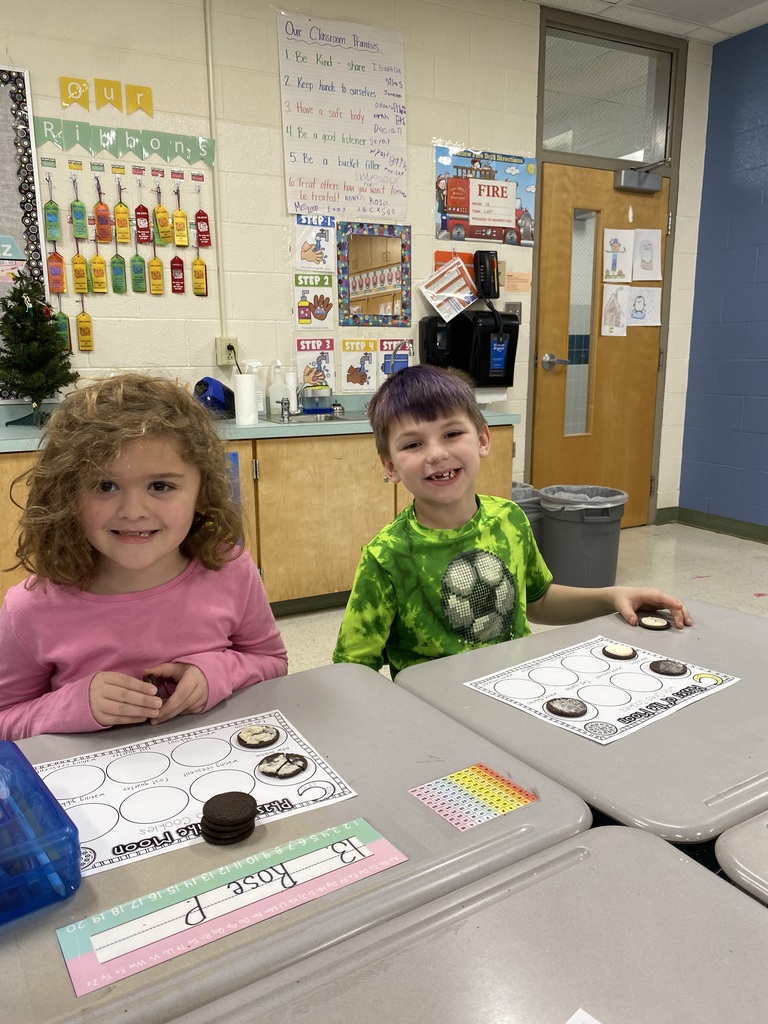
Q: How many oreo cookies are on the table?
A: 10